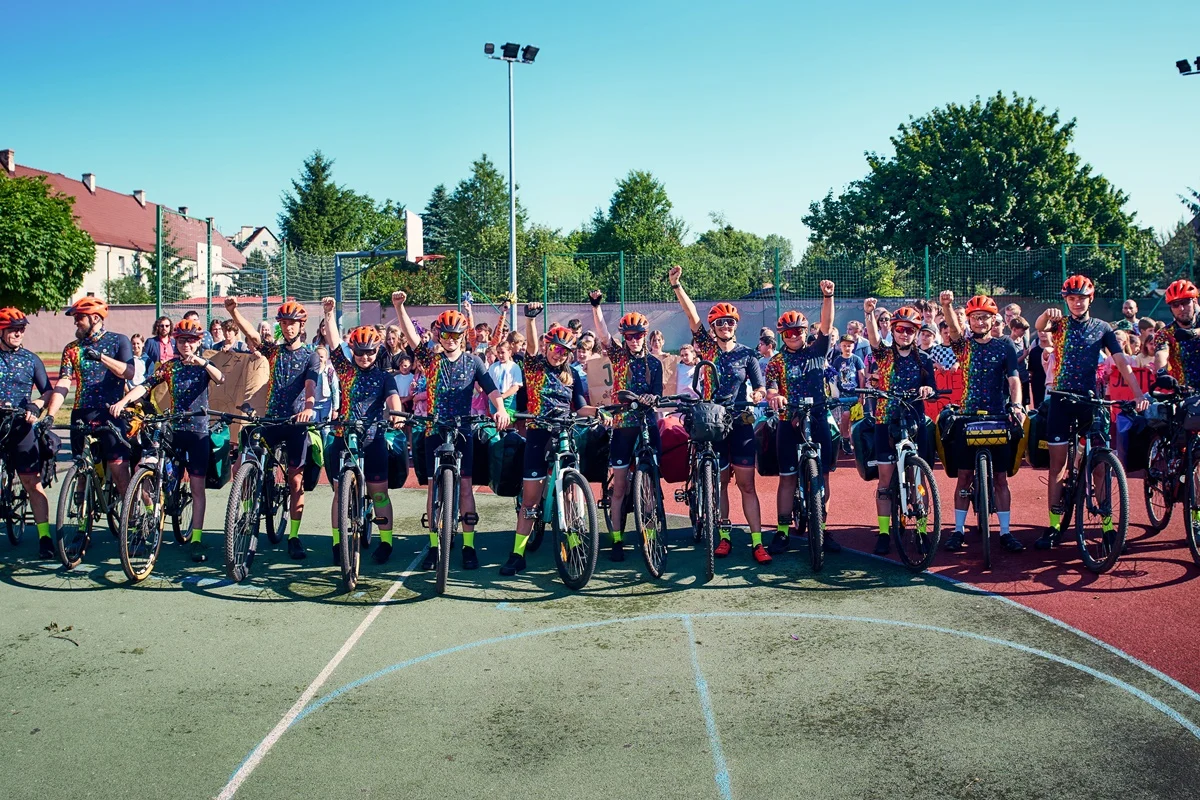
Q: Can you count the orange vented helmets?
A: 14